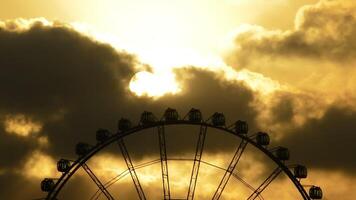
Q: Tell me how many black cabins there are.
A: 14